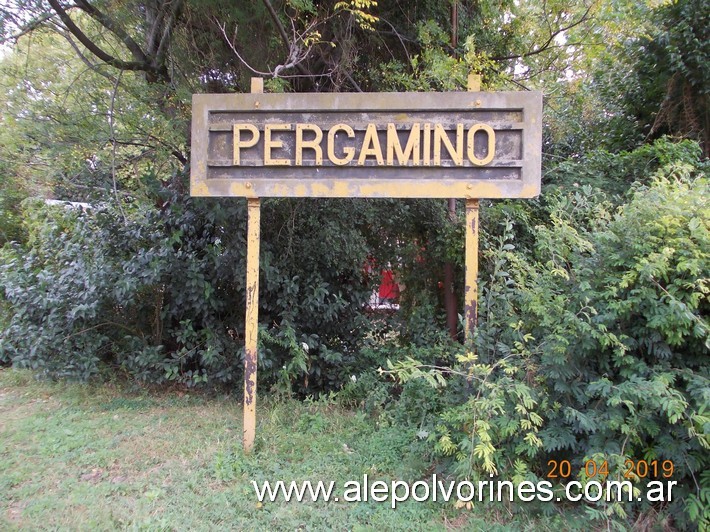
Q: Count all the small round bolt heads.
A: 4